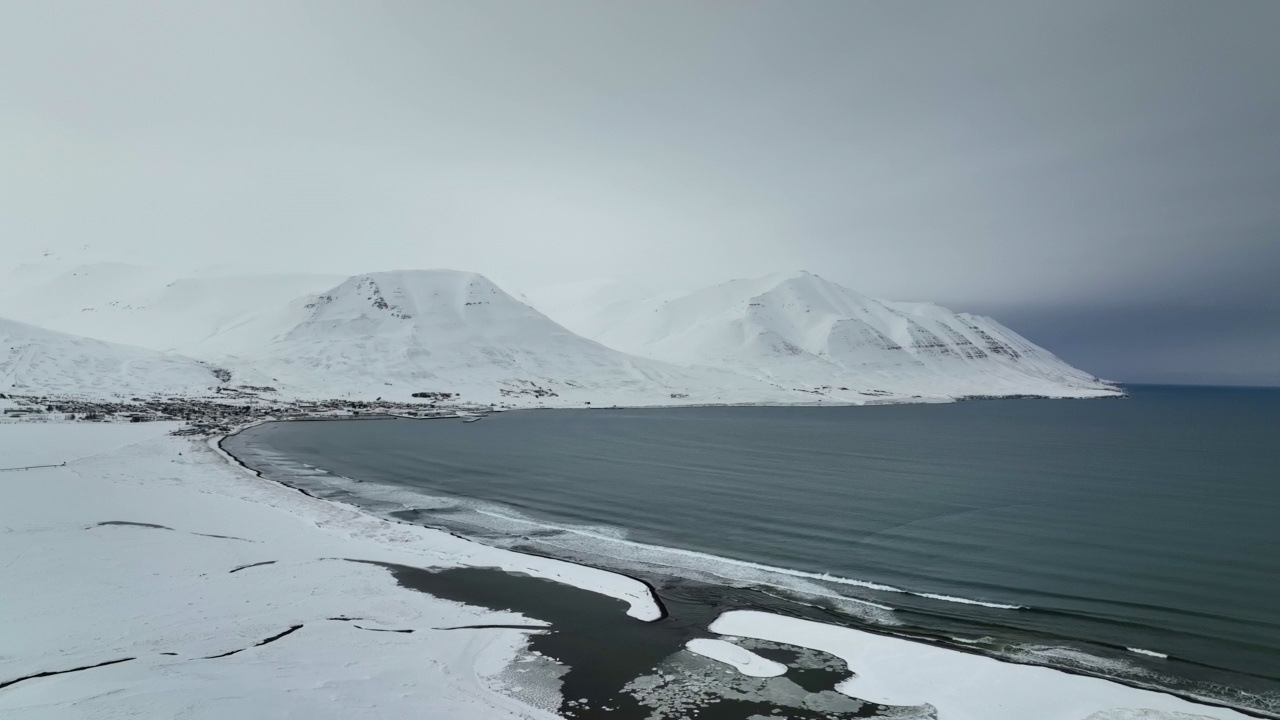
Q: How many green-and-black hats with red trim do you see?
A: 0